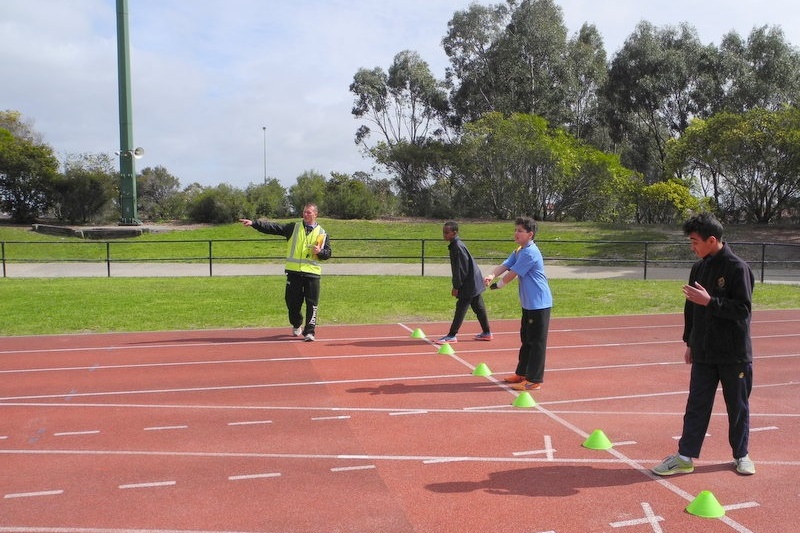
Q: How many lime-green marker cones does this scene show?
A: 6